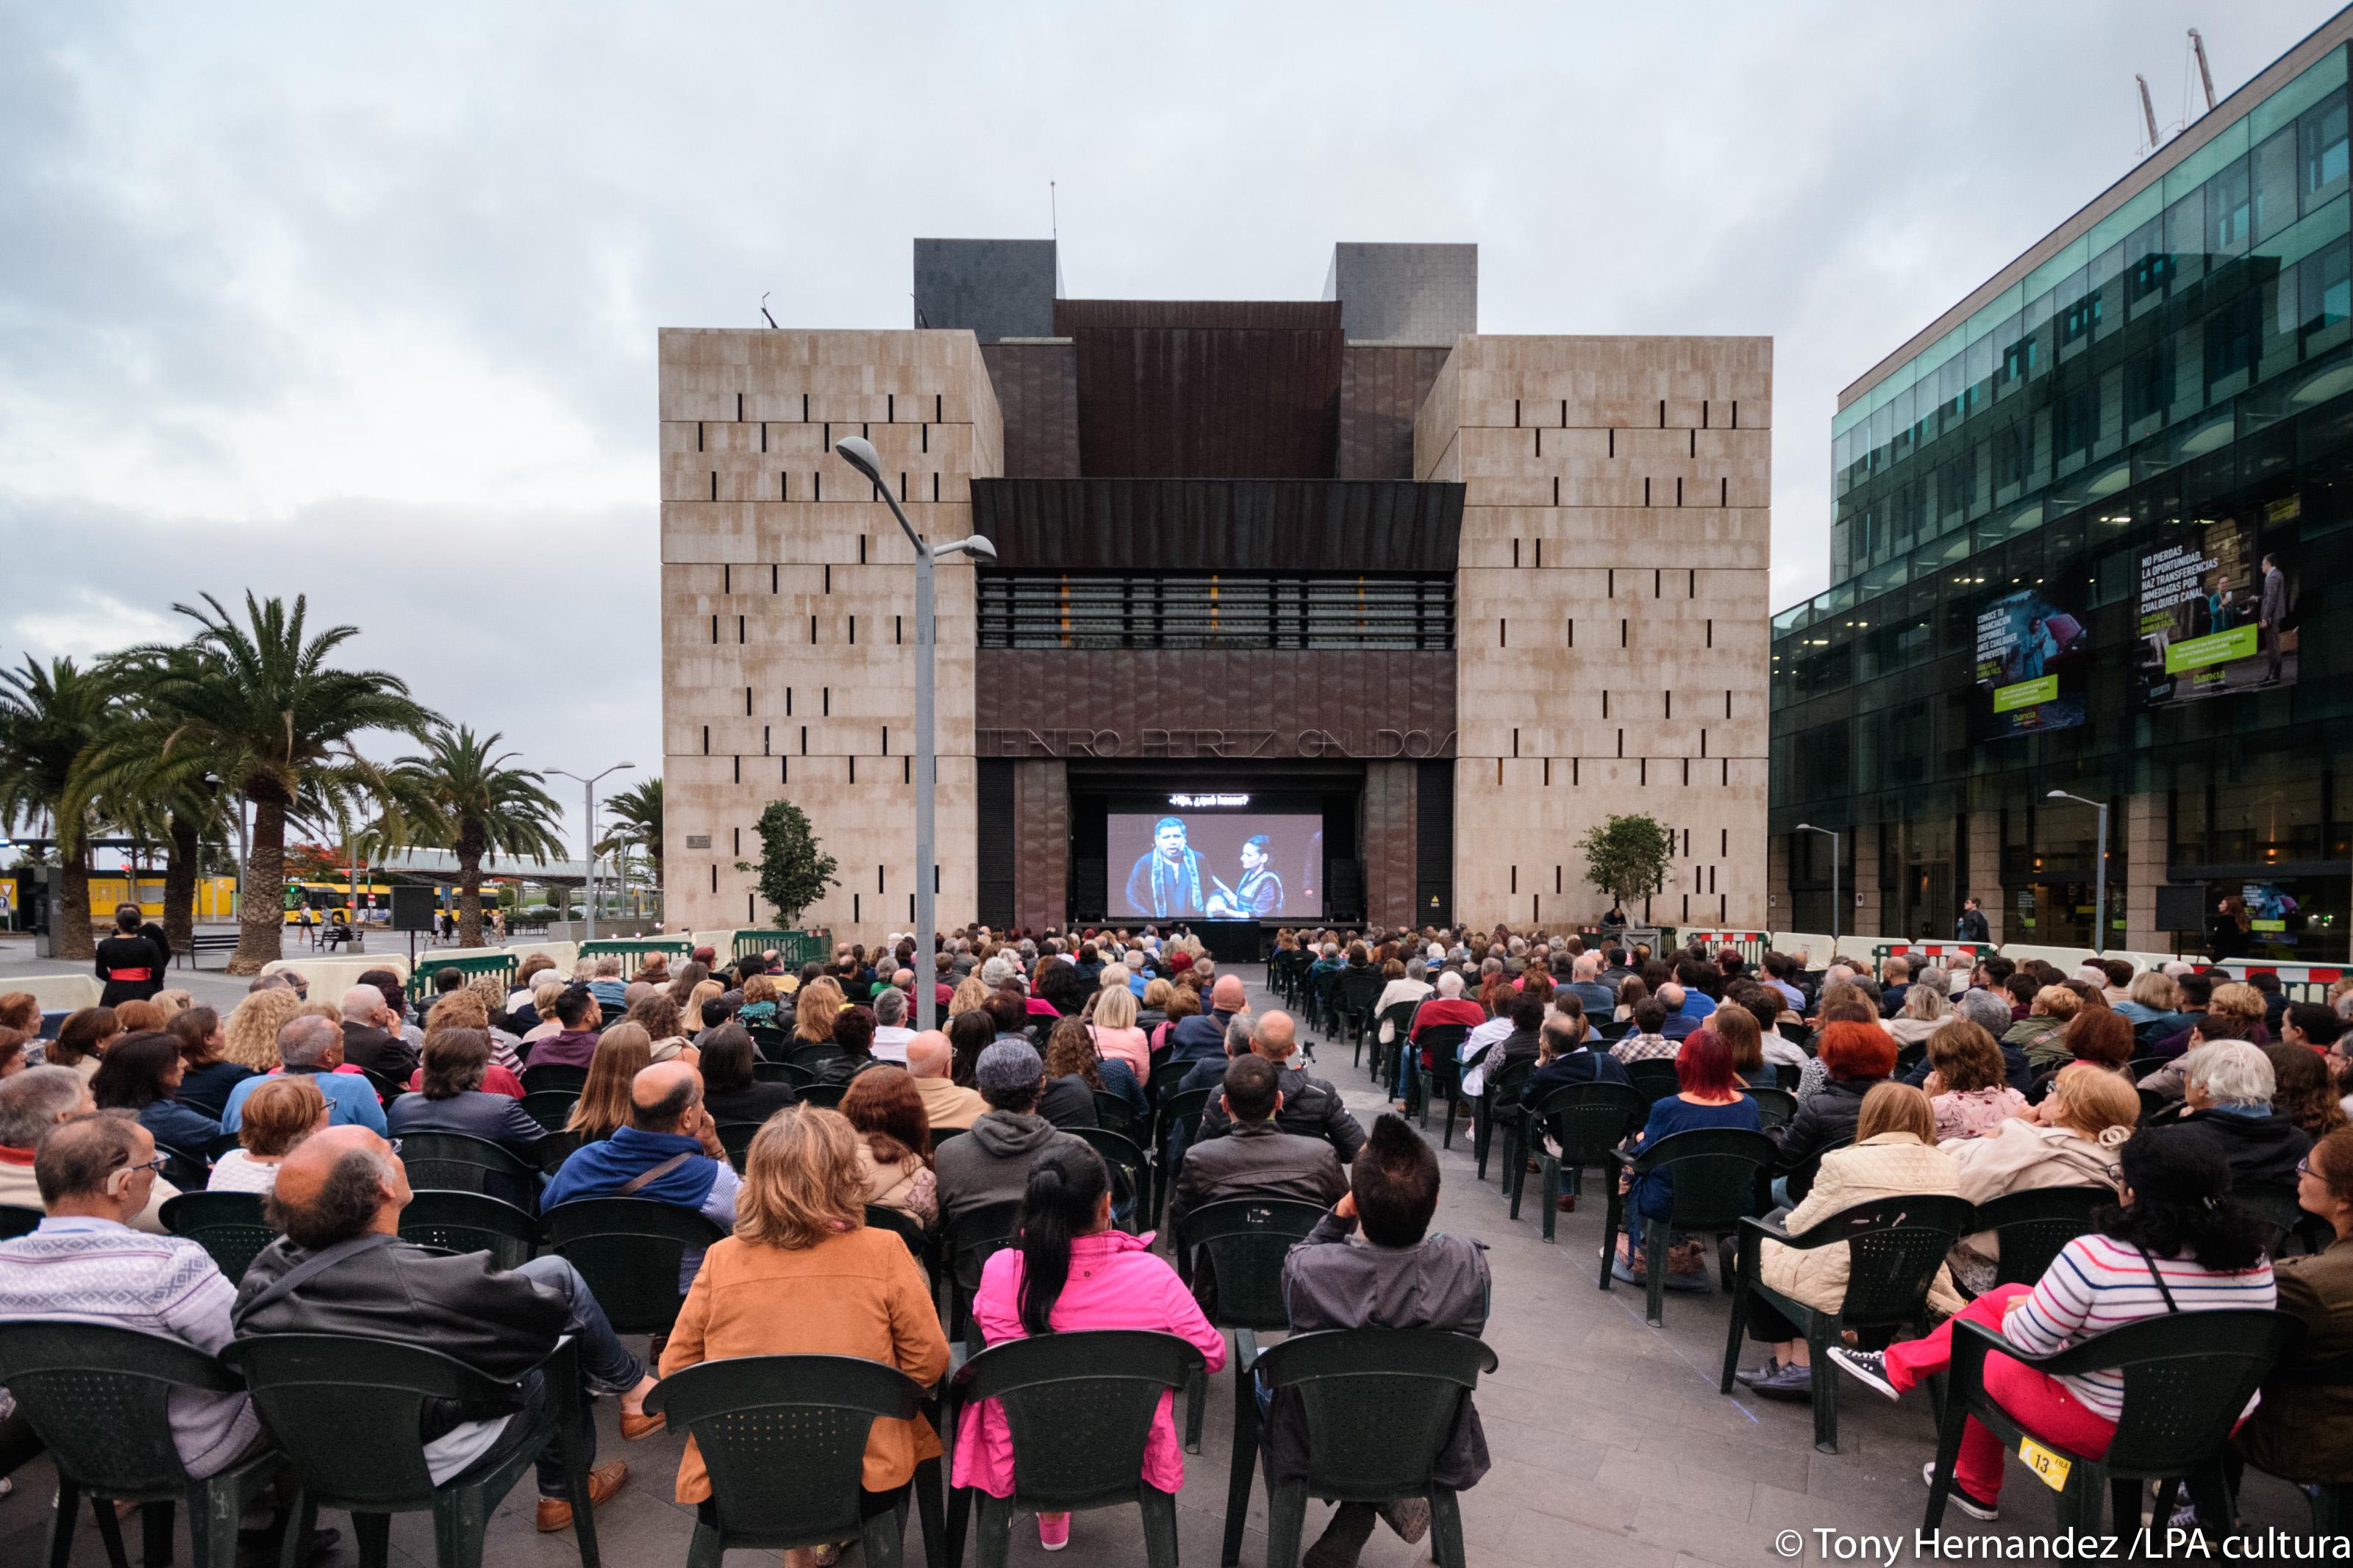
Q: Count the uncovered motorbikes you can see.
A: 0